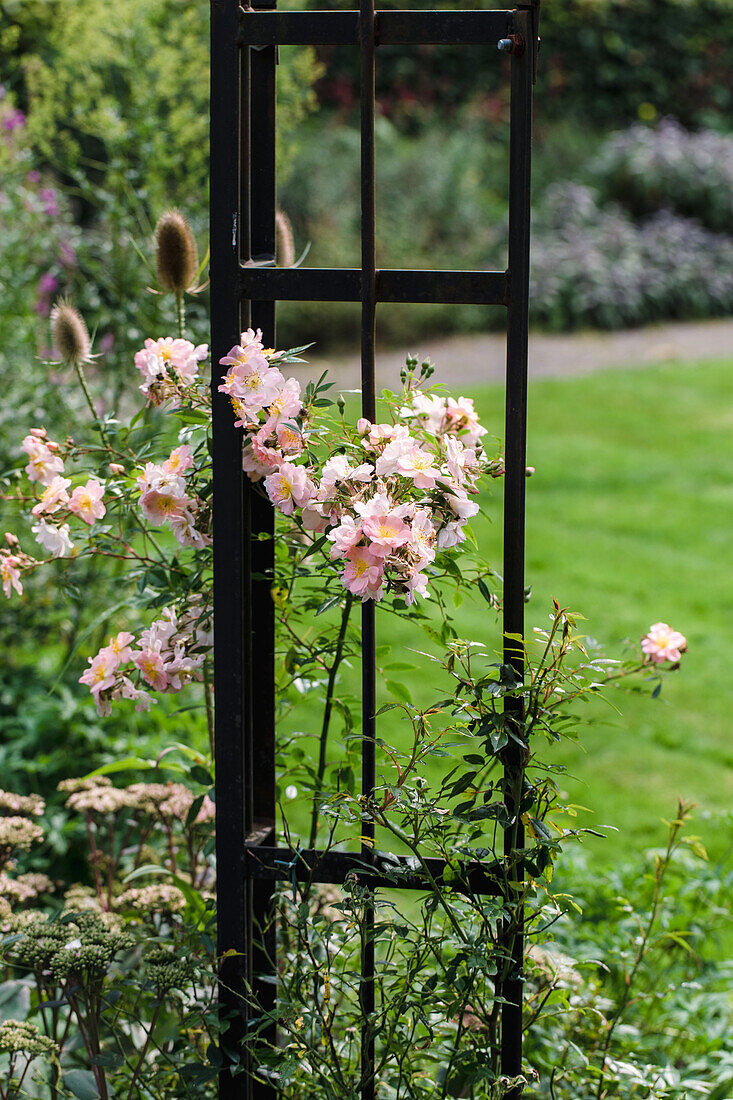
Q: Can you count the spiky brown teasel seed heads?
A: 3